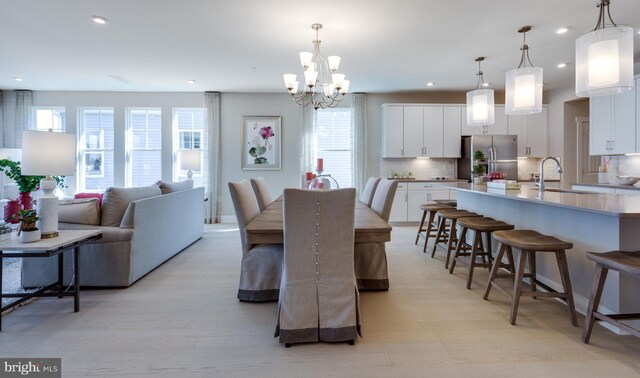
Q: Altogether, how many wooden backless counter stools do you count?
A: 6